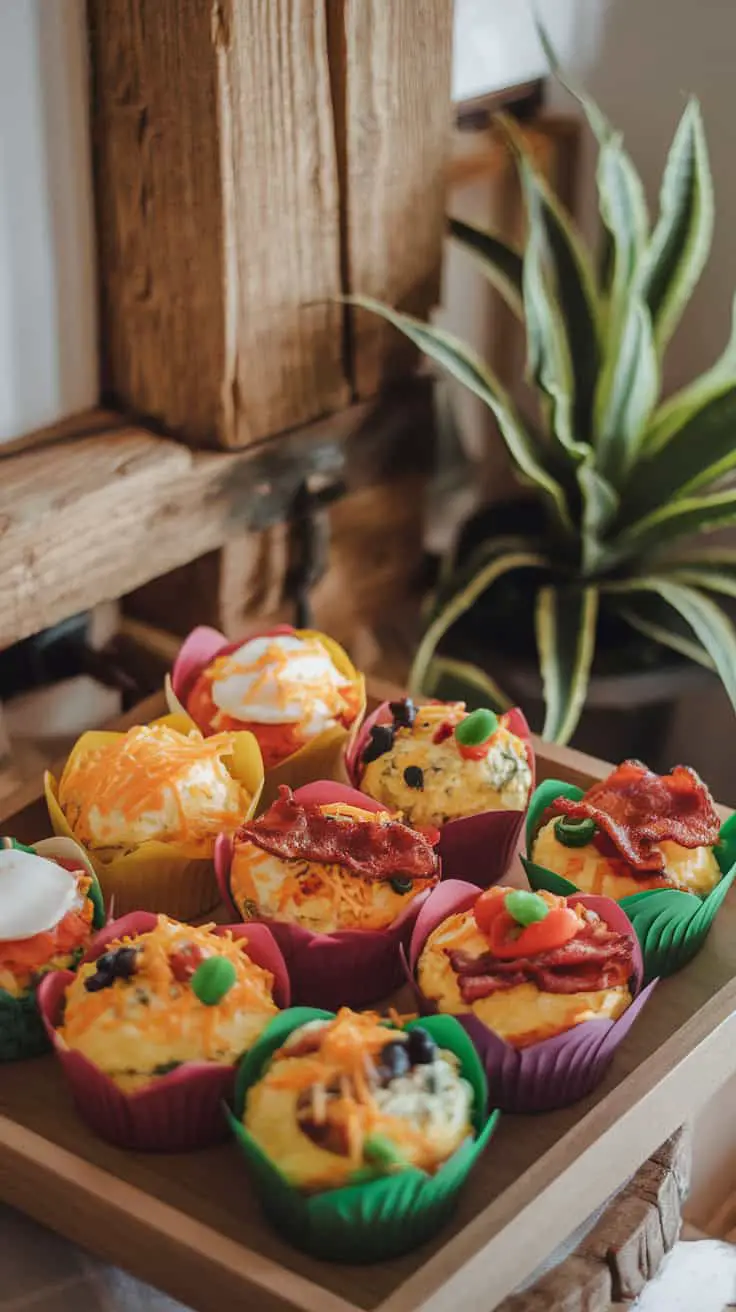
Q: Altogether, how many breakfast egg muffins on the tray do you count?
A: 9